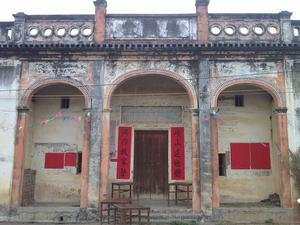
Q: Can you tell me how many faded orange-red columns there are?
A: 6